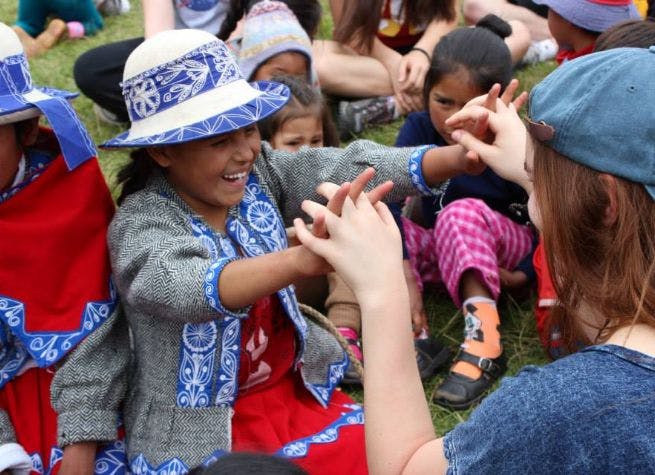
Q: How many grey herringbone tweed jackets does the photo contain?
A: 2